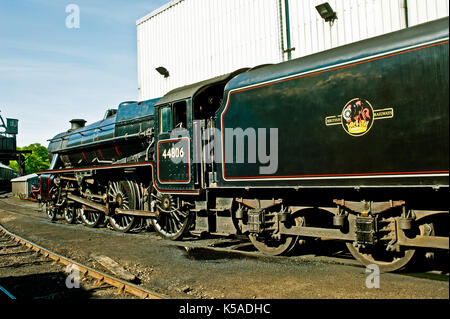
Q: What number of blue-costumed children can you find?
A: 0